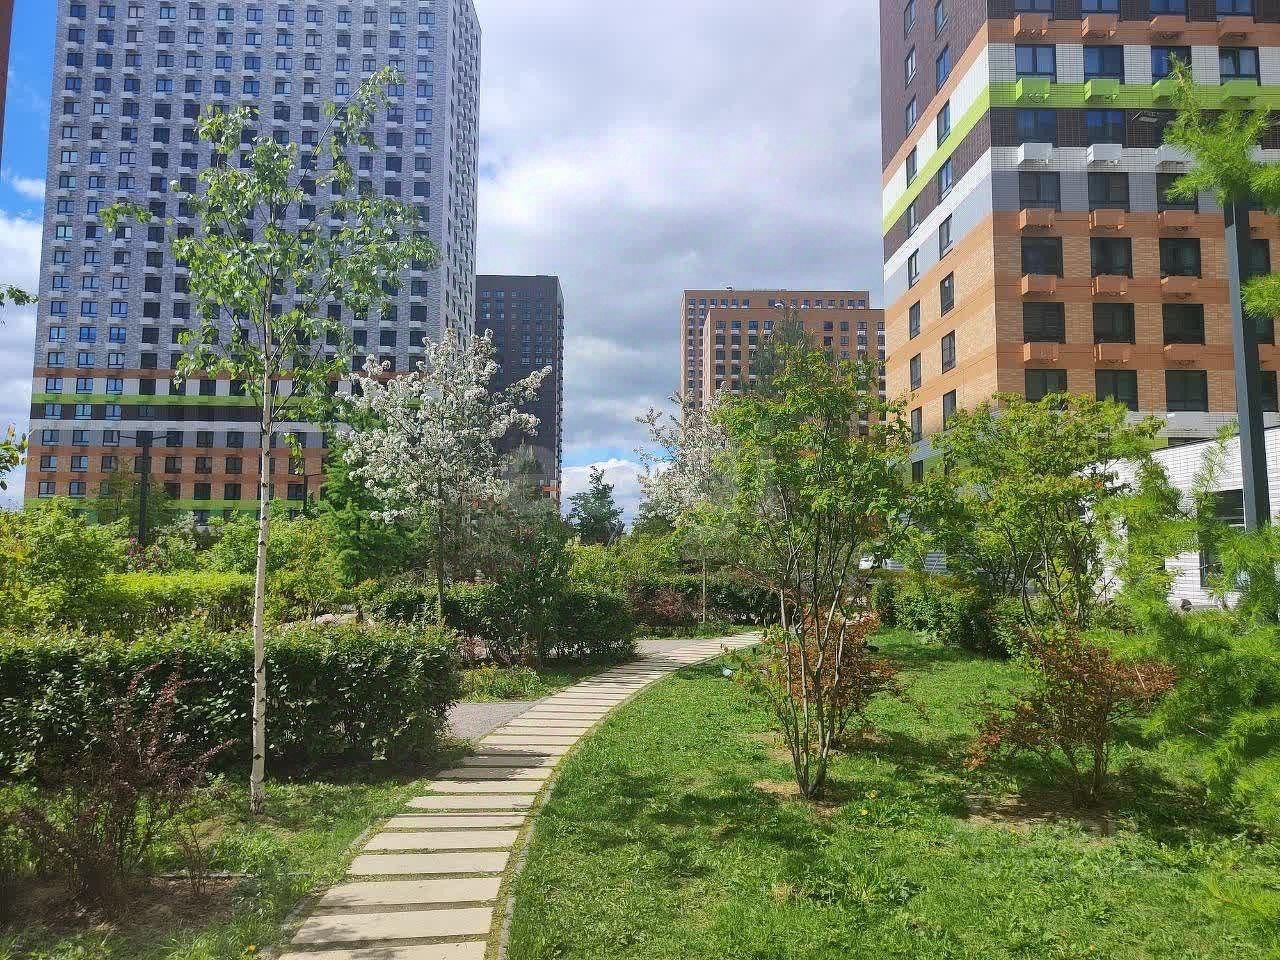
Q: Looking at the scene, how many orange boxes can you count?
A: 15